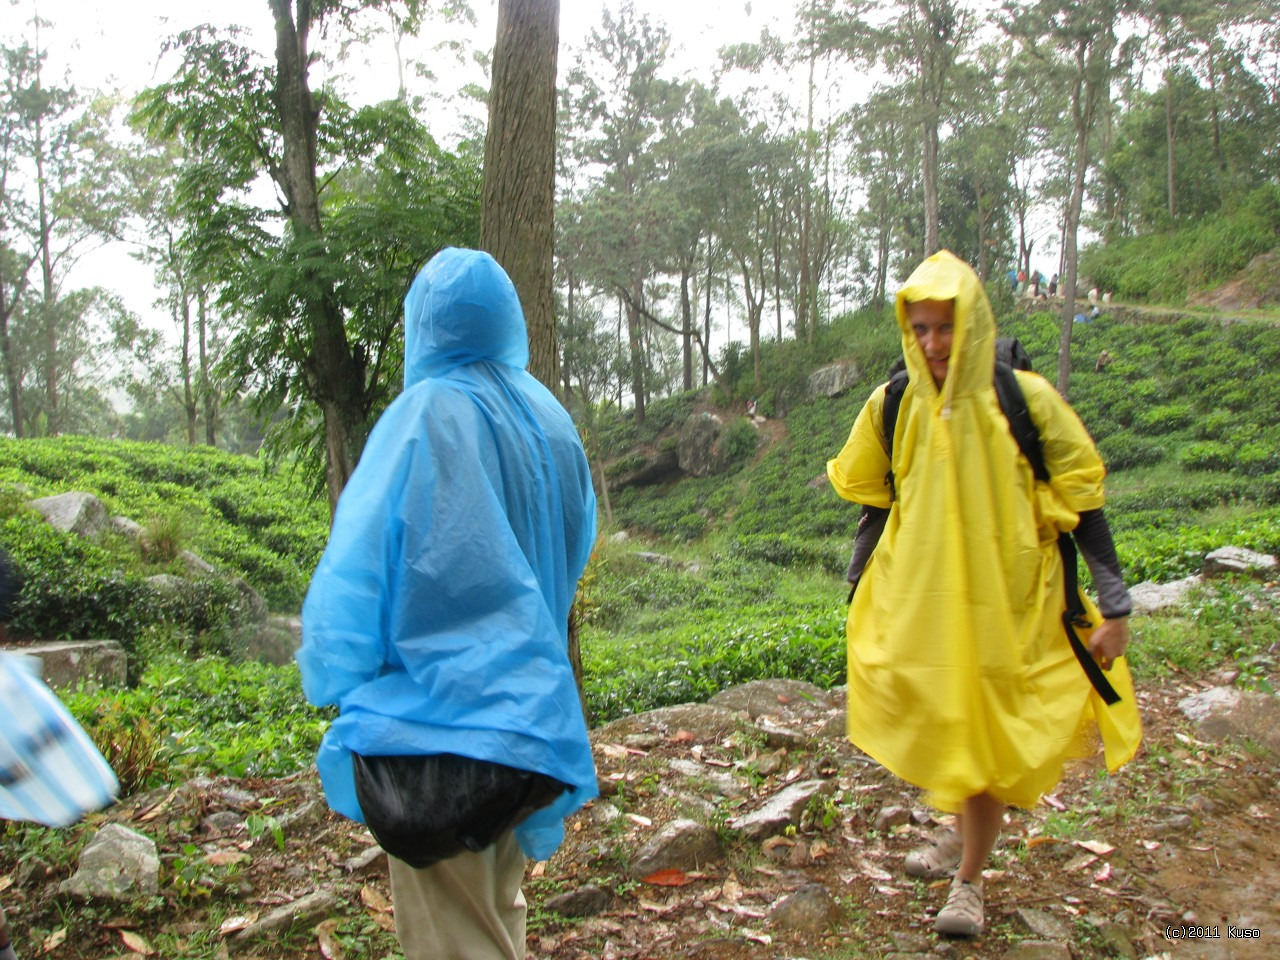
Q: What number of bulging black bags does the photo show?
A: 1